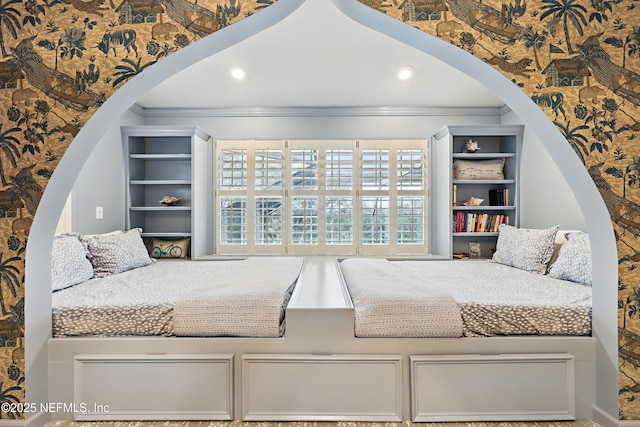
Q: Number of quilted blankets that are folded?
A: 2